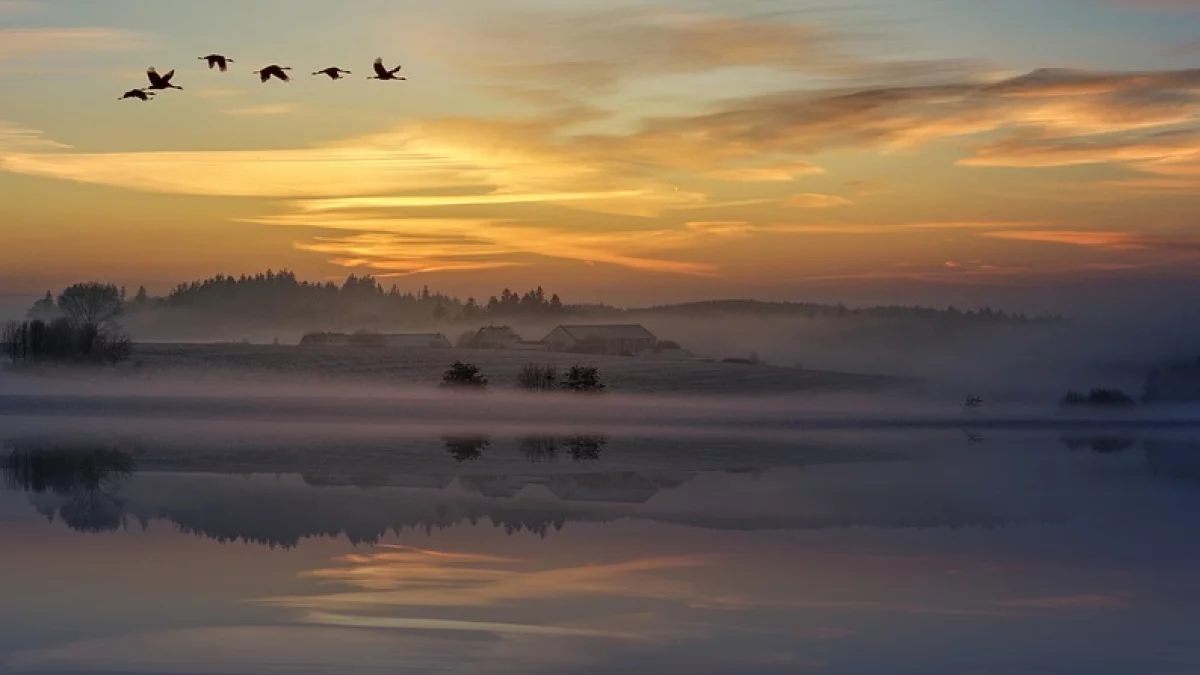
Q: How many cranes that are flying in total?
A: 6